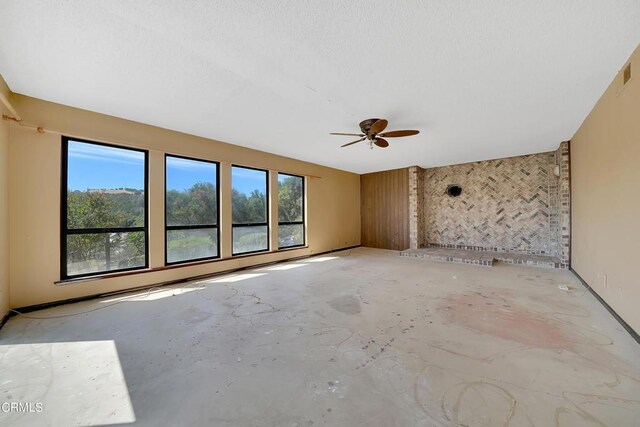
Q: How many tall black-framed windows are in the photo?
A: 4